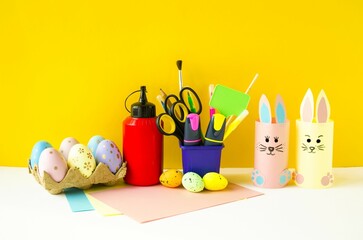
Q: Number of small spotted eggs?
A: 3